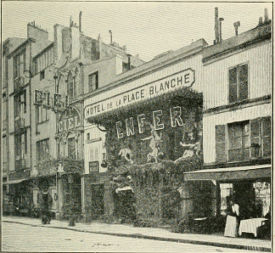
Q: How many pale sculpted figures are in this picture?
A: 3